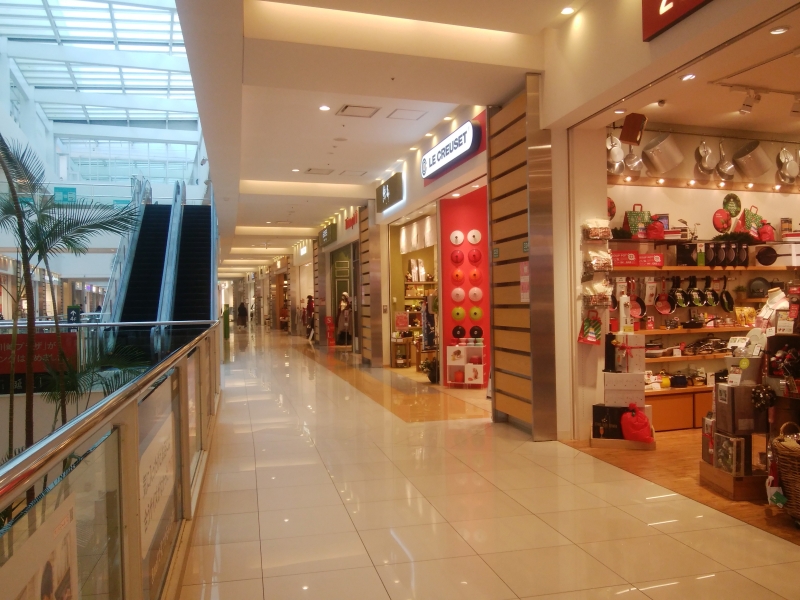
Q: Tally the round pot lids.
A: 12